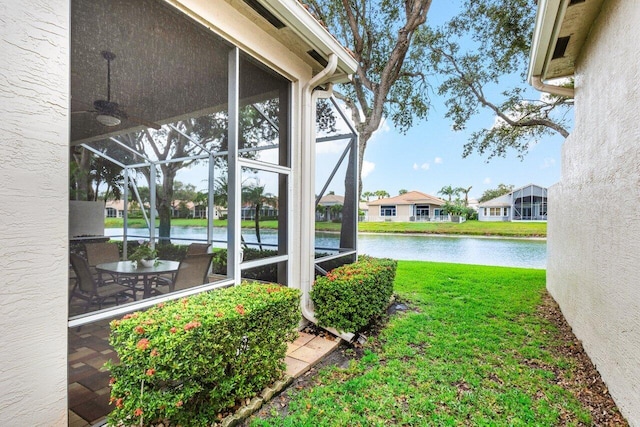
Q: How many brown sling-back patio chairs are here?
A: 4